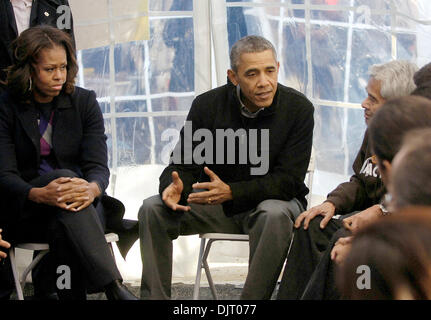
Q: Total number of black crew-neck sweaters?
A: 1